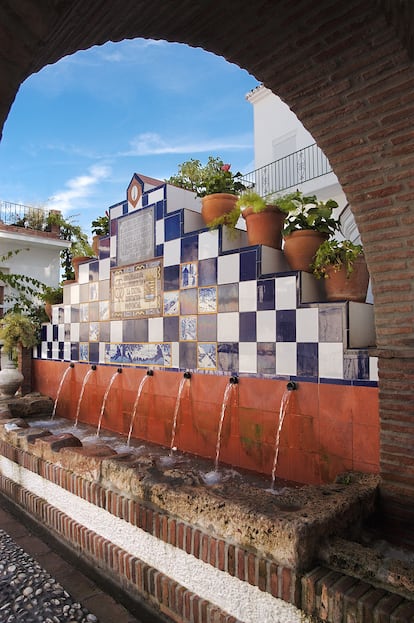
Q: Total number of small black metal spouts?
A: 7